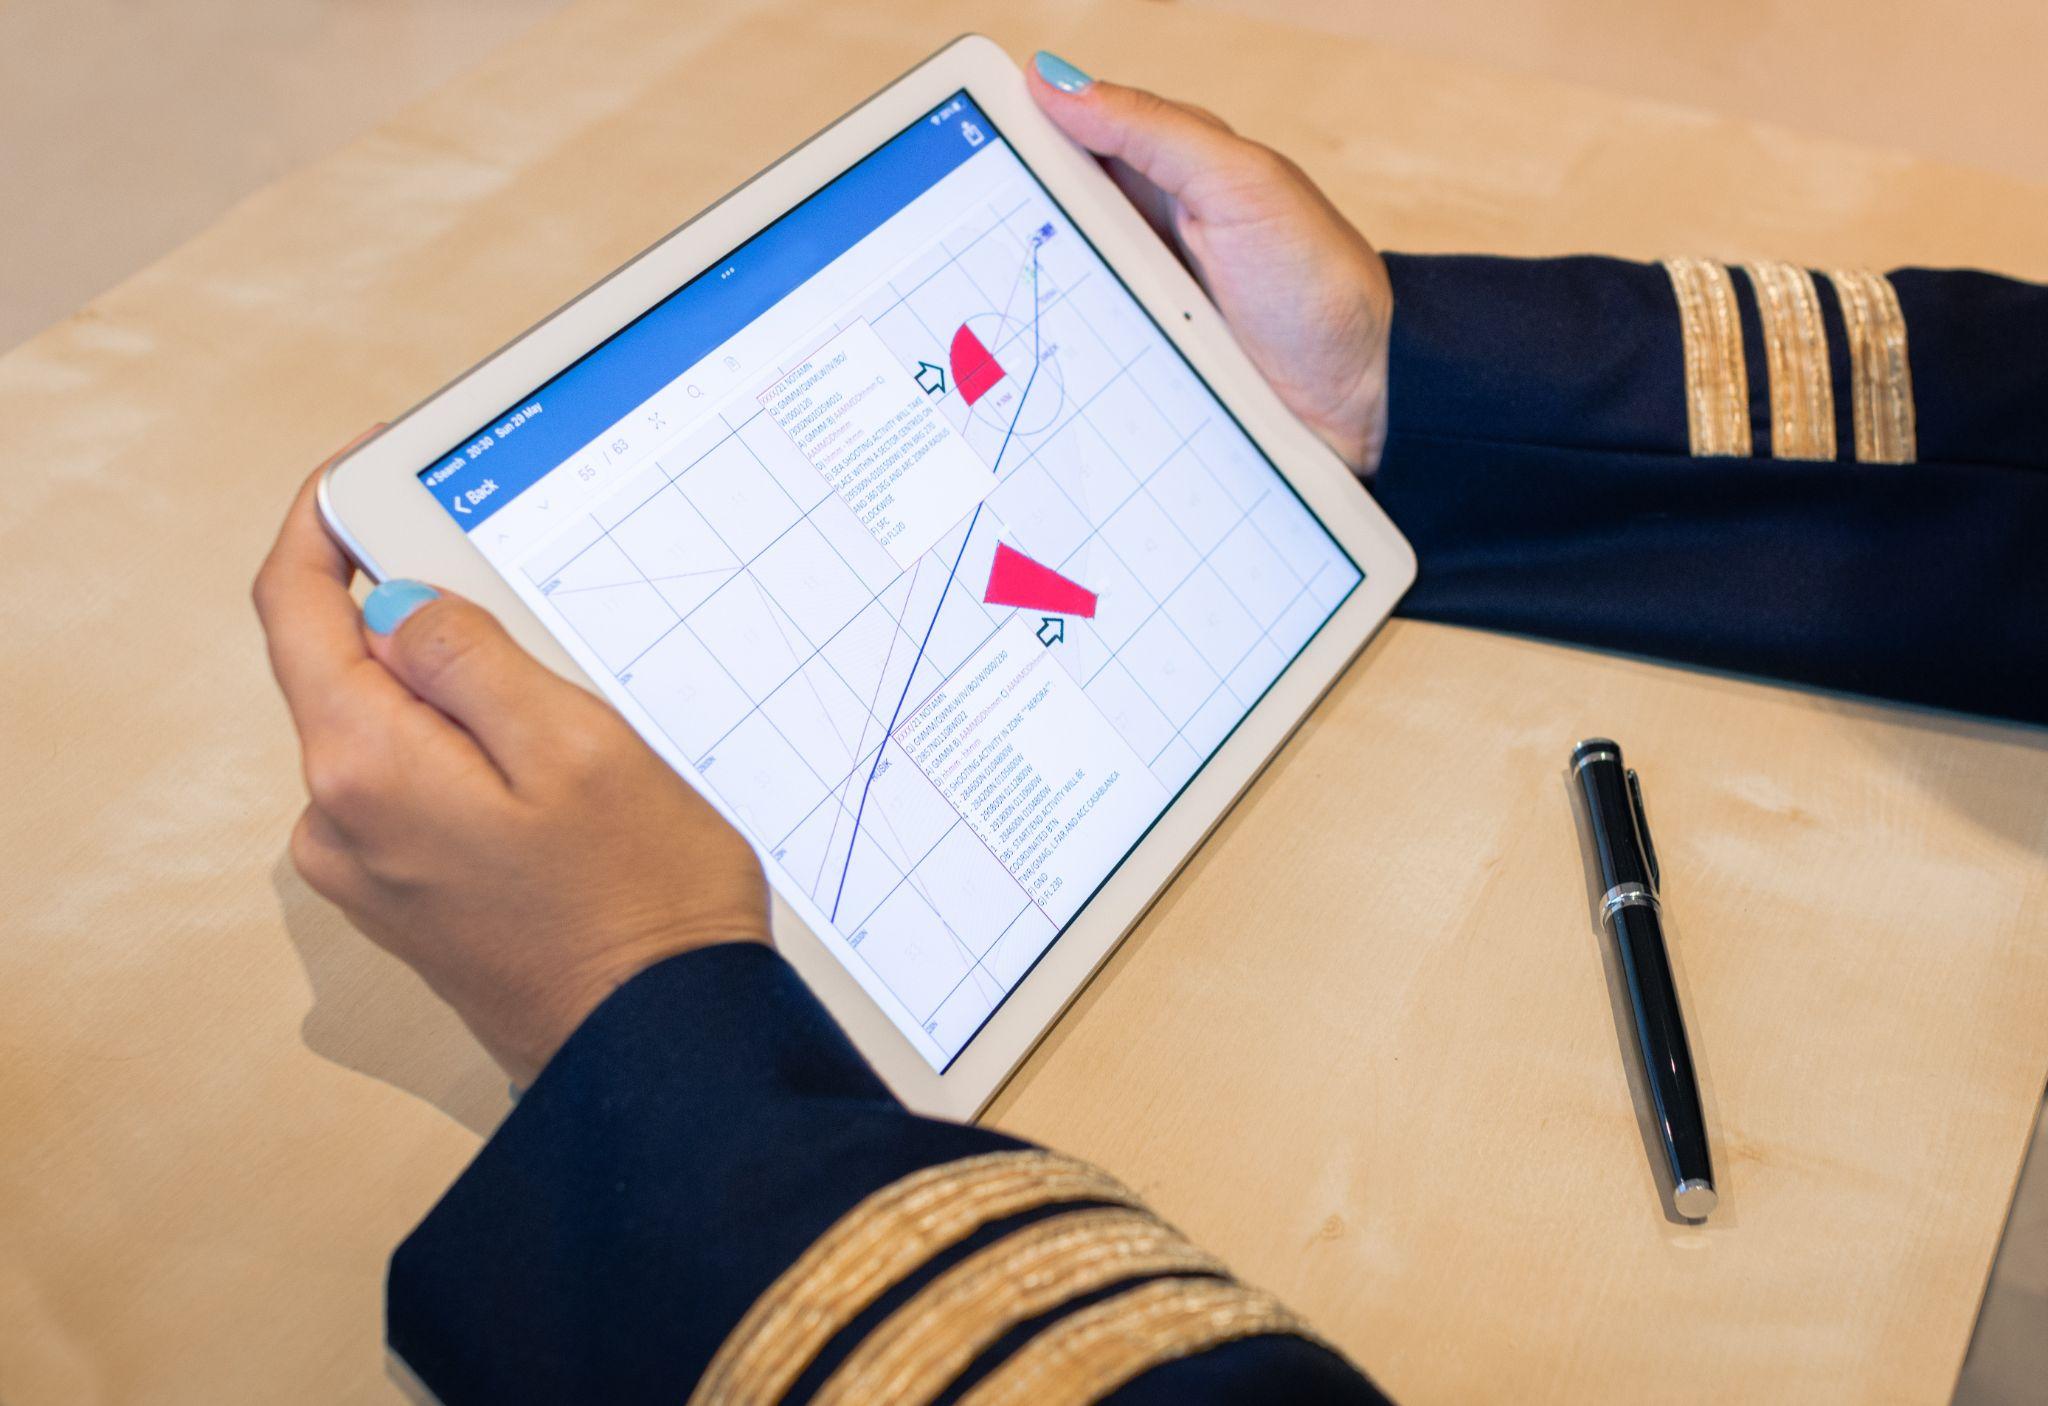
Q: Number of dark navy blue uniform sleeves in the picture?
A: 2